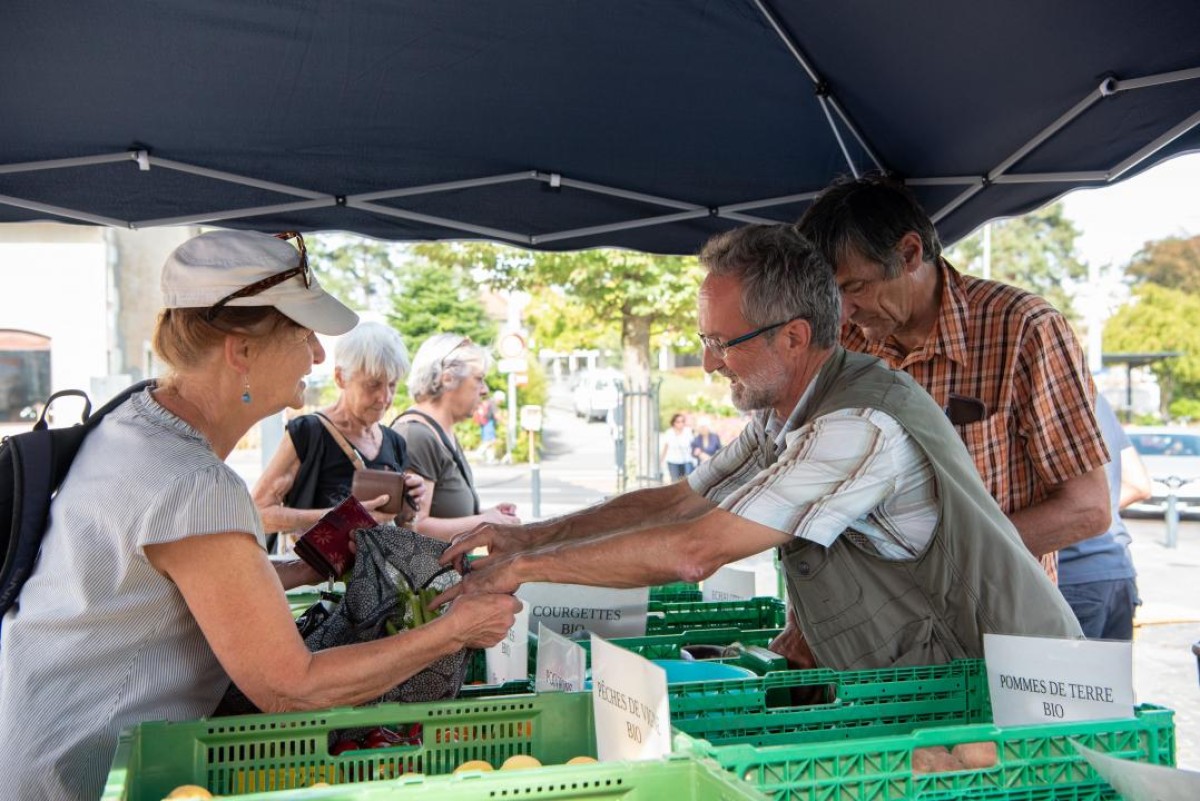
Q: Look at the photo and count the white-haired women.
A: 2